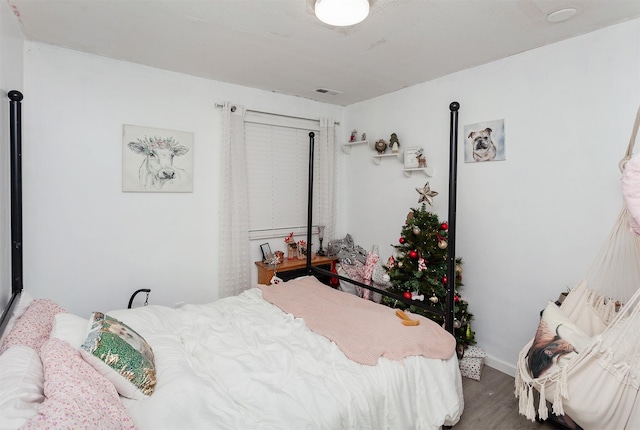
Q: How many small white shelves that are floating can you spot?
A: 3